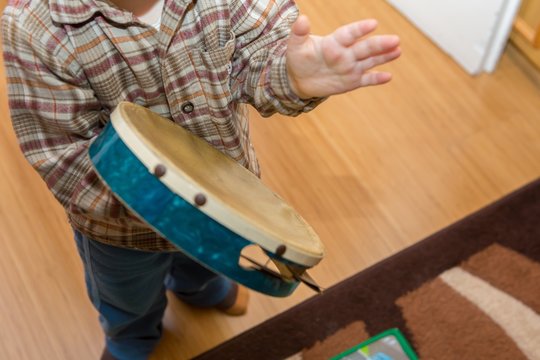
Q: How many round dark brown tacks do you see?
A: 3